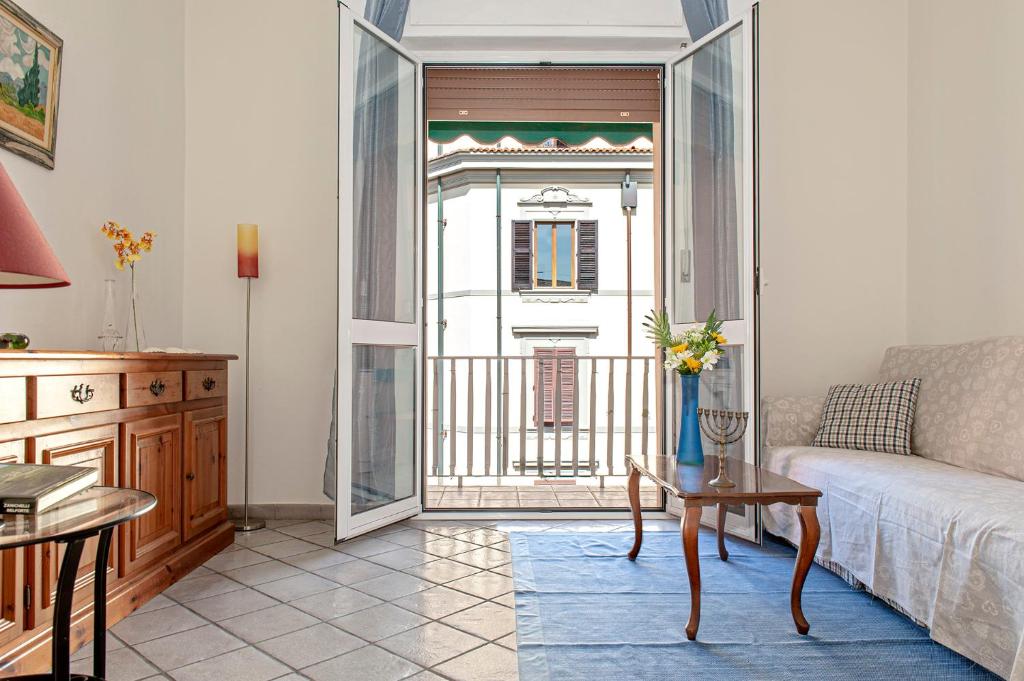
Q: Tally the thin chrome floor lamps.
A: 1